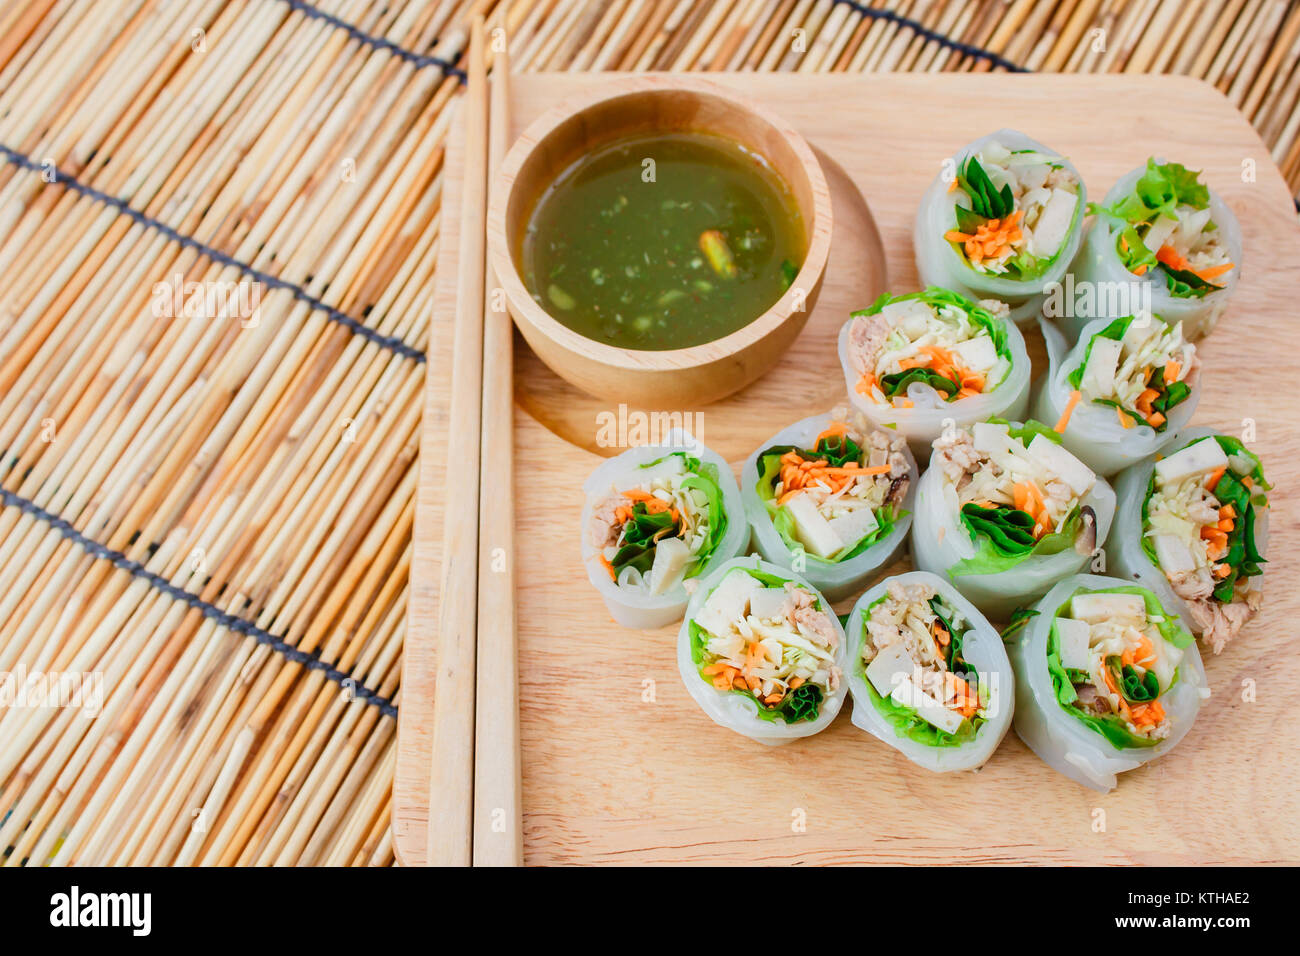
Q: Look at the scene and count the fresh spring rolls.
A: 11